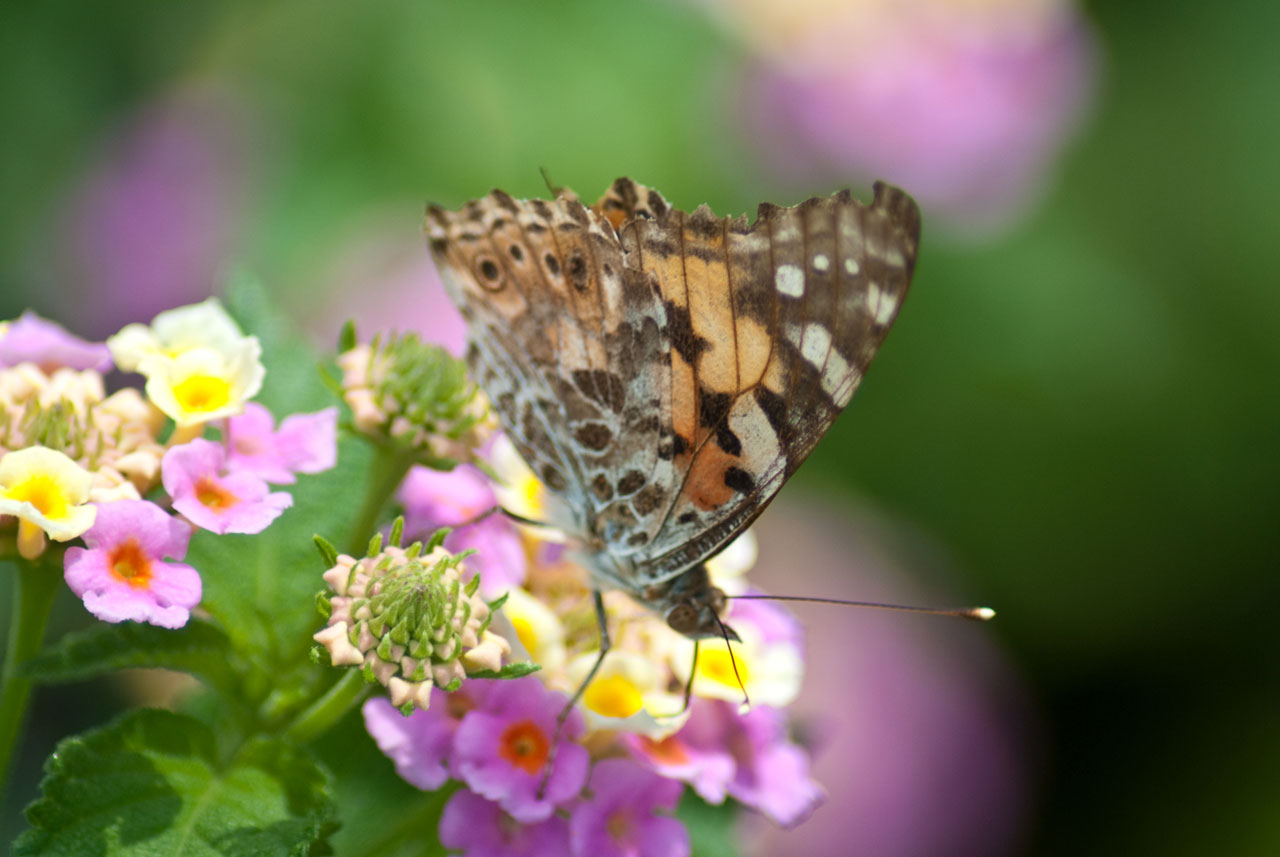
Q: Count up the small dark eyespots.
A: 4